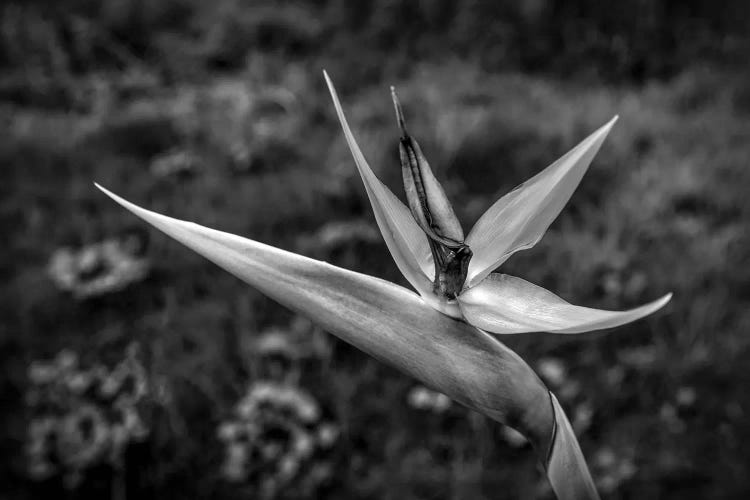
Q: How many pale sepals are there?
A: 3